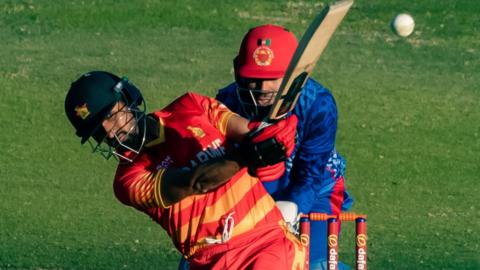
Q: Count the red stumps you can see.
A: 3